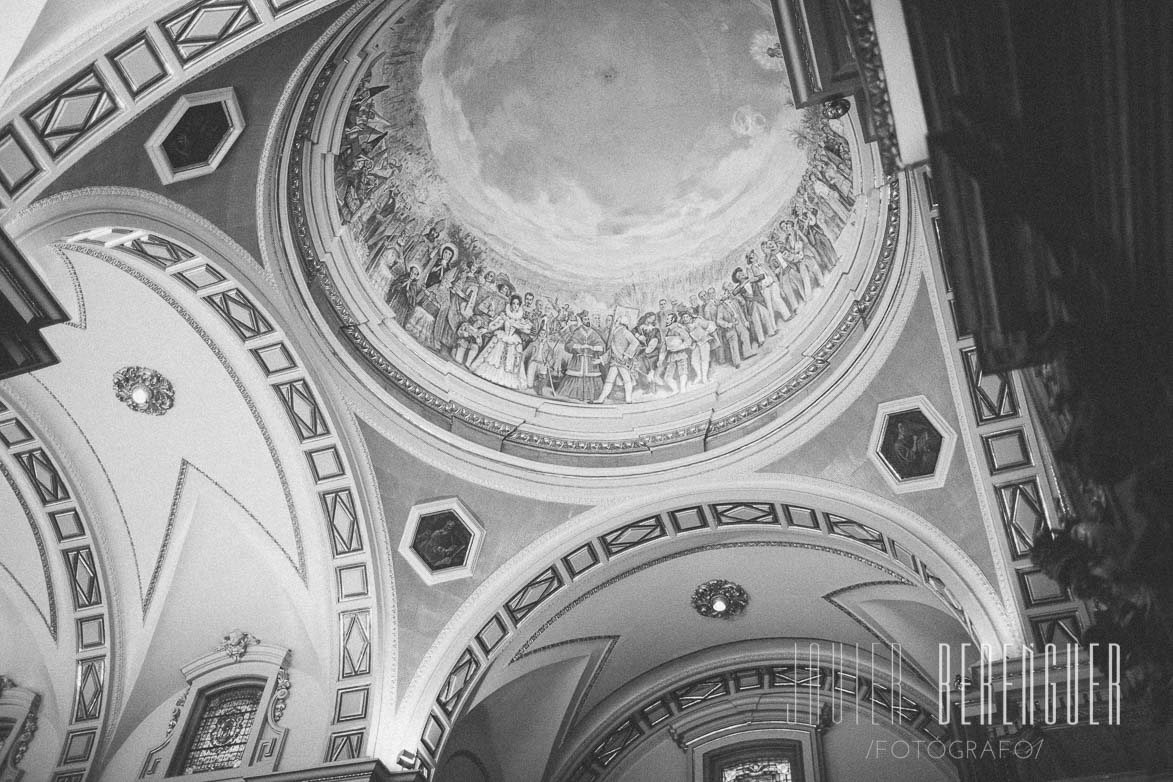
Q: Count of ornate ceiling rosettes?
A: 2